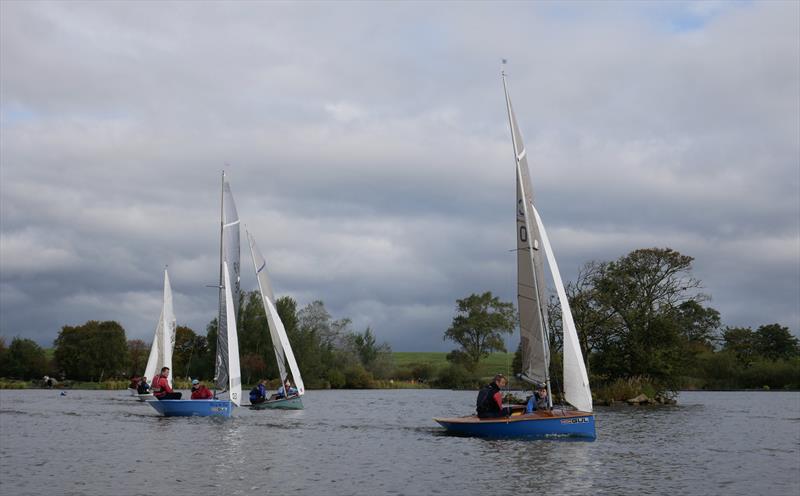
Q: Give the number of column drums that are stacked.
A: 0